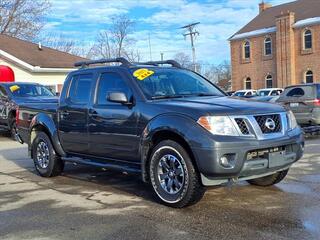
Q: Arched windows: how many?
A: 6